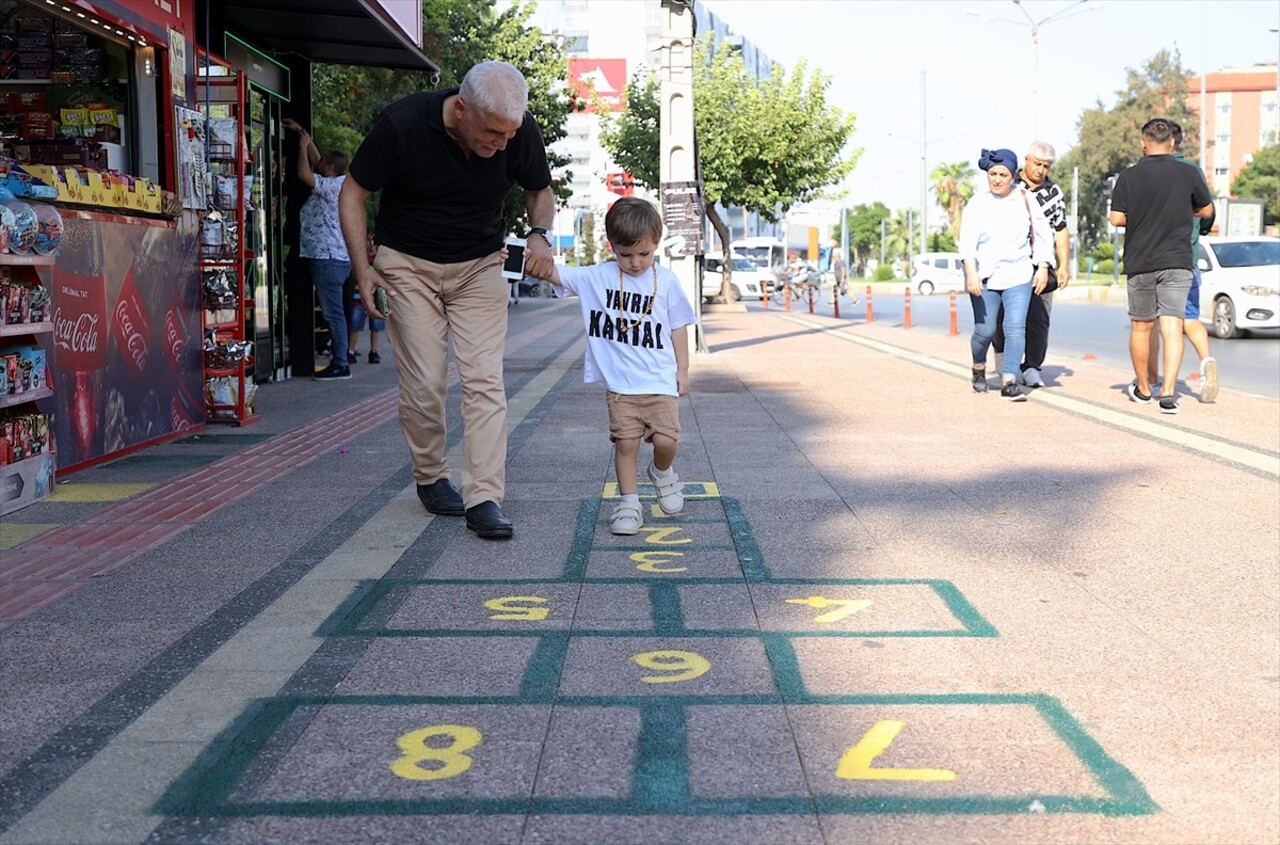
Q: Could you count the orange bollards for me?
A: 7